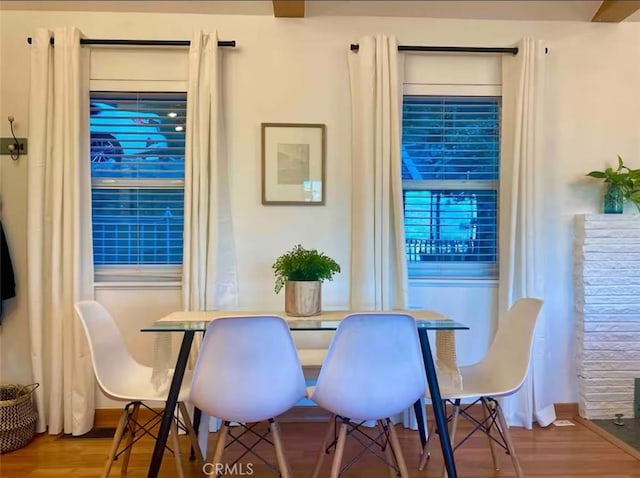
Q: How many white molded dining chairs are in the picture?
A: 4